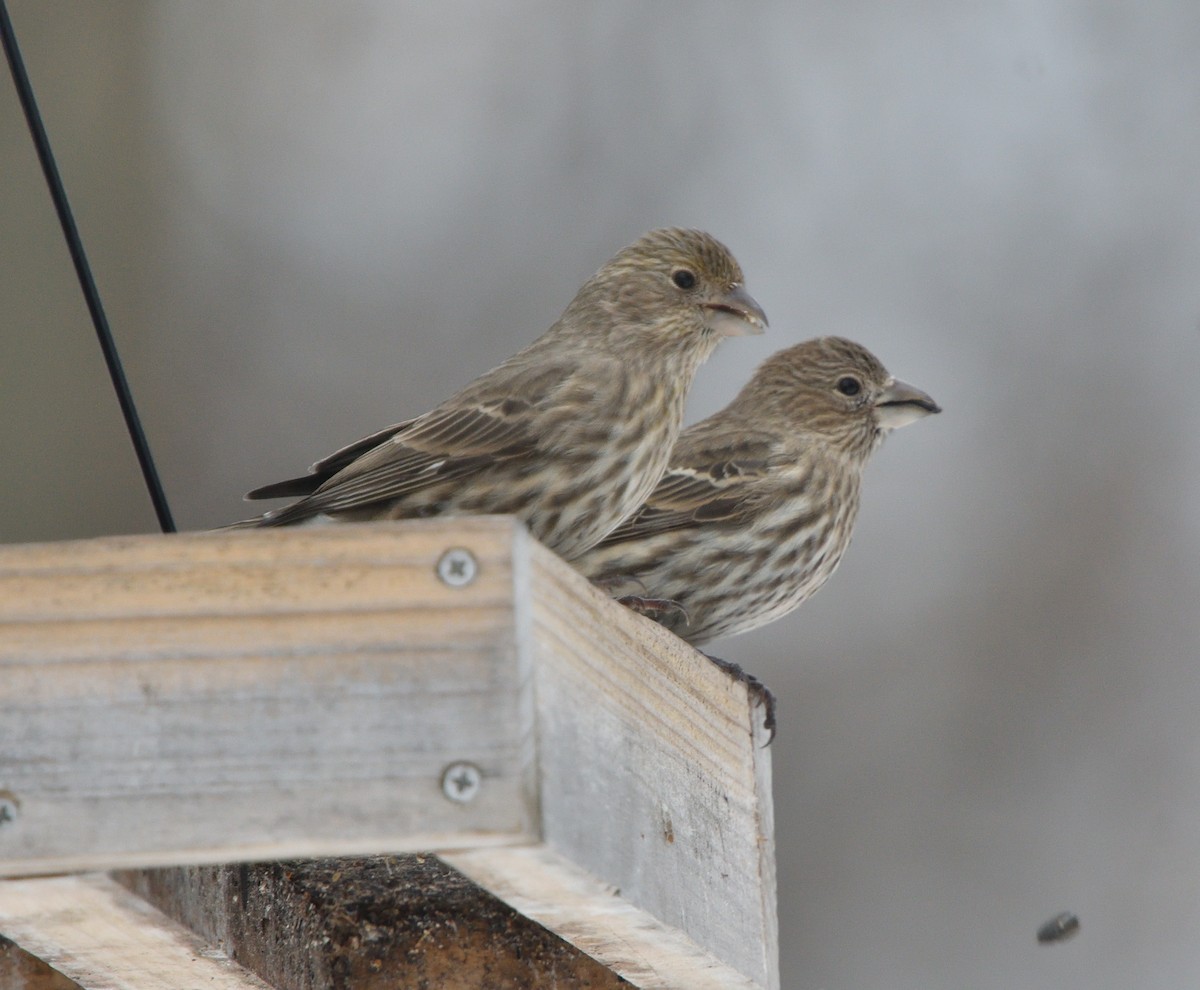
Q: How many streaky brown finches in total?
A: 2